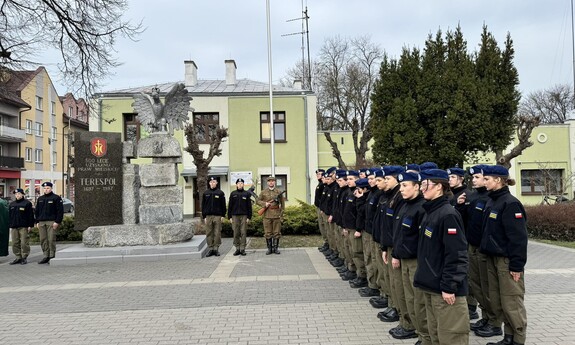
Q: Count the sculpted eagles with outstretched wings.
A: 1